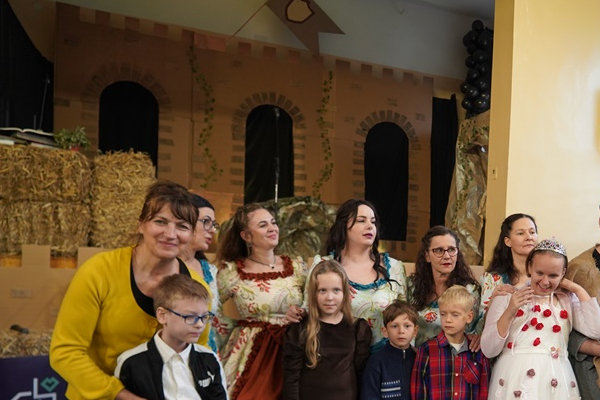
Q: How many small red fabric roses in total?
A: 10